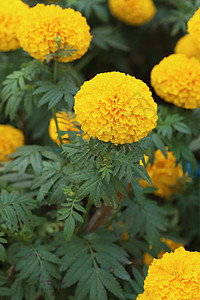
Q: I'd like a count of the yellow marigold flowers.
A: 11